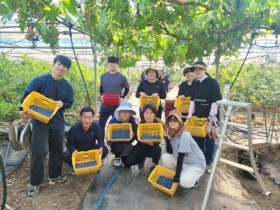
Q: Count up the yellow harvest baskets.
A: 8